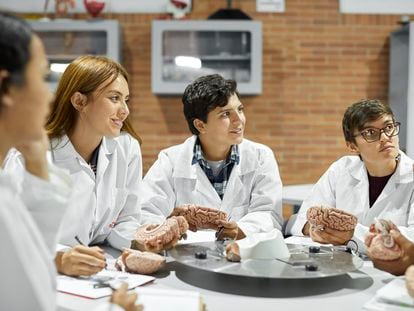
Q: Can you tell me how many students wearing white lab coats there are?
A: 4